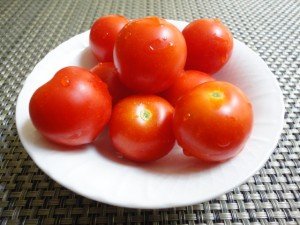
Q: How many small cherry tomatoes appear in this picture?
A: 8